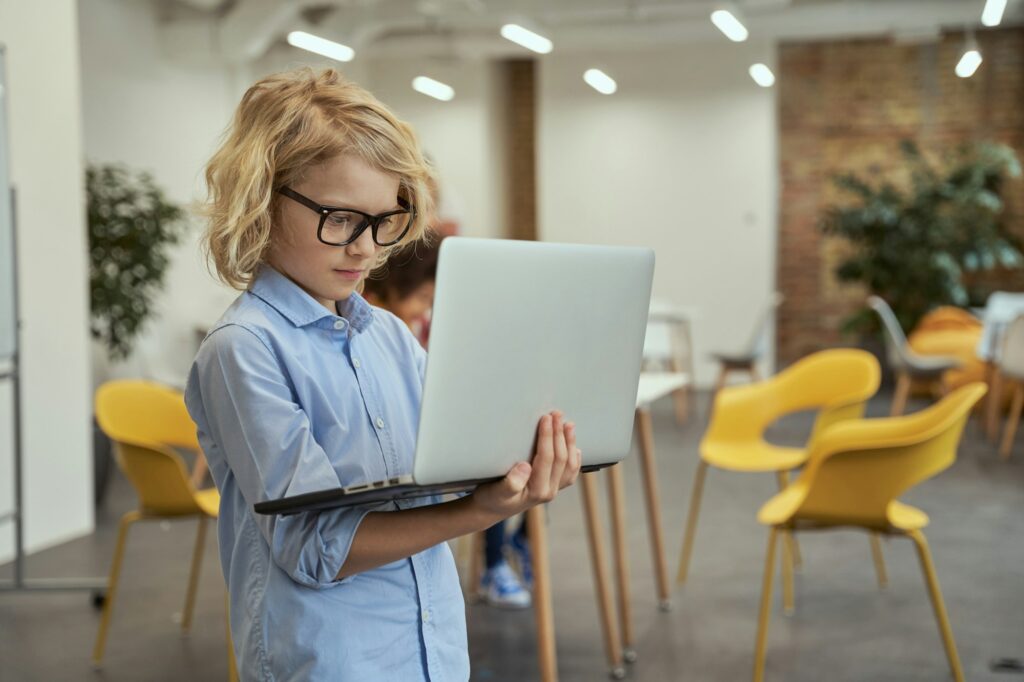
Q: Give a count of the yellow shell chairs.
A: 3